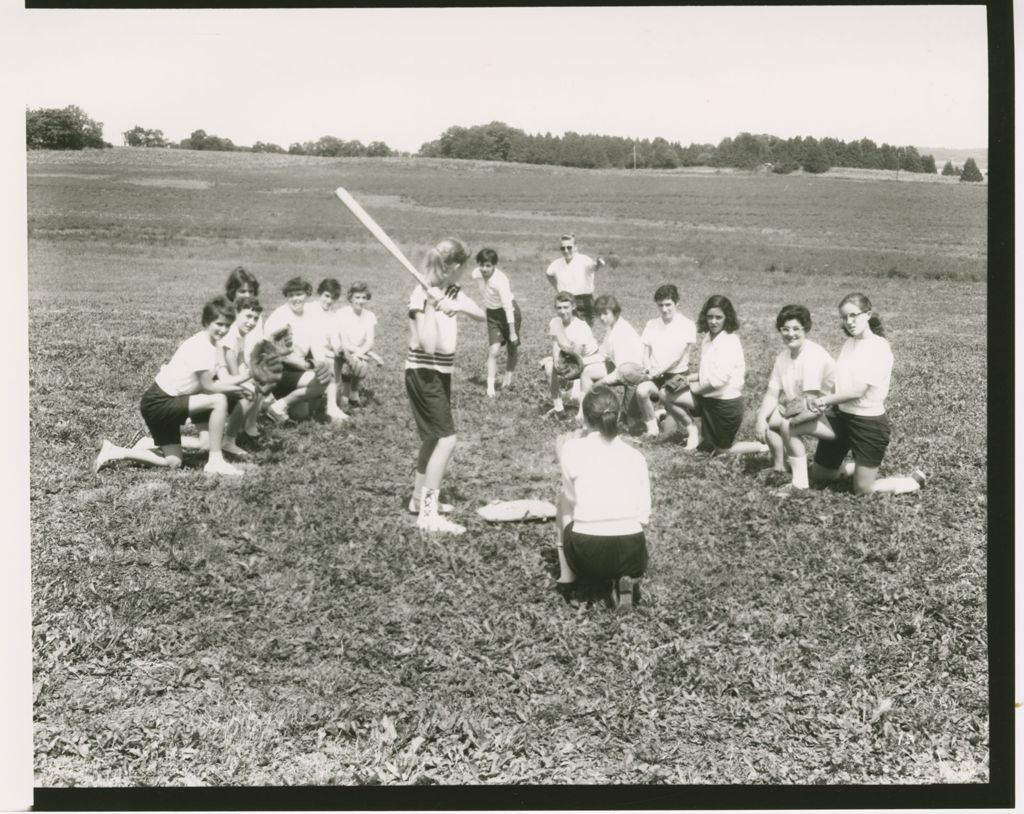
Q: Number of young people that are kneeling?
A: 13